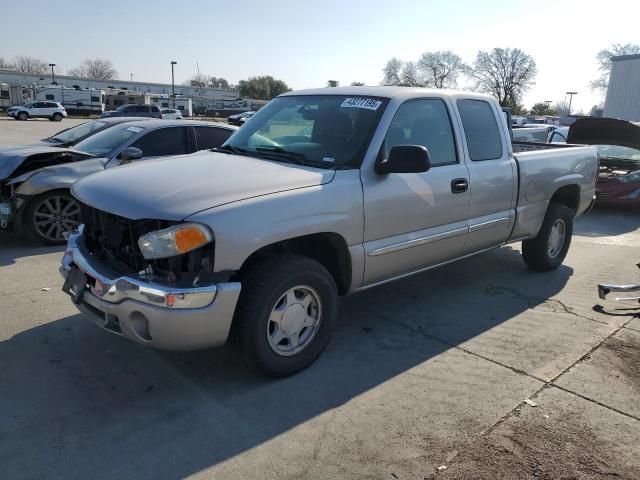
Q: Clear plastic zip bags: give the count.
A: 0